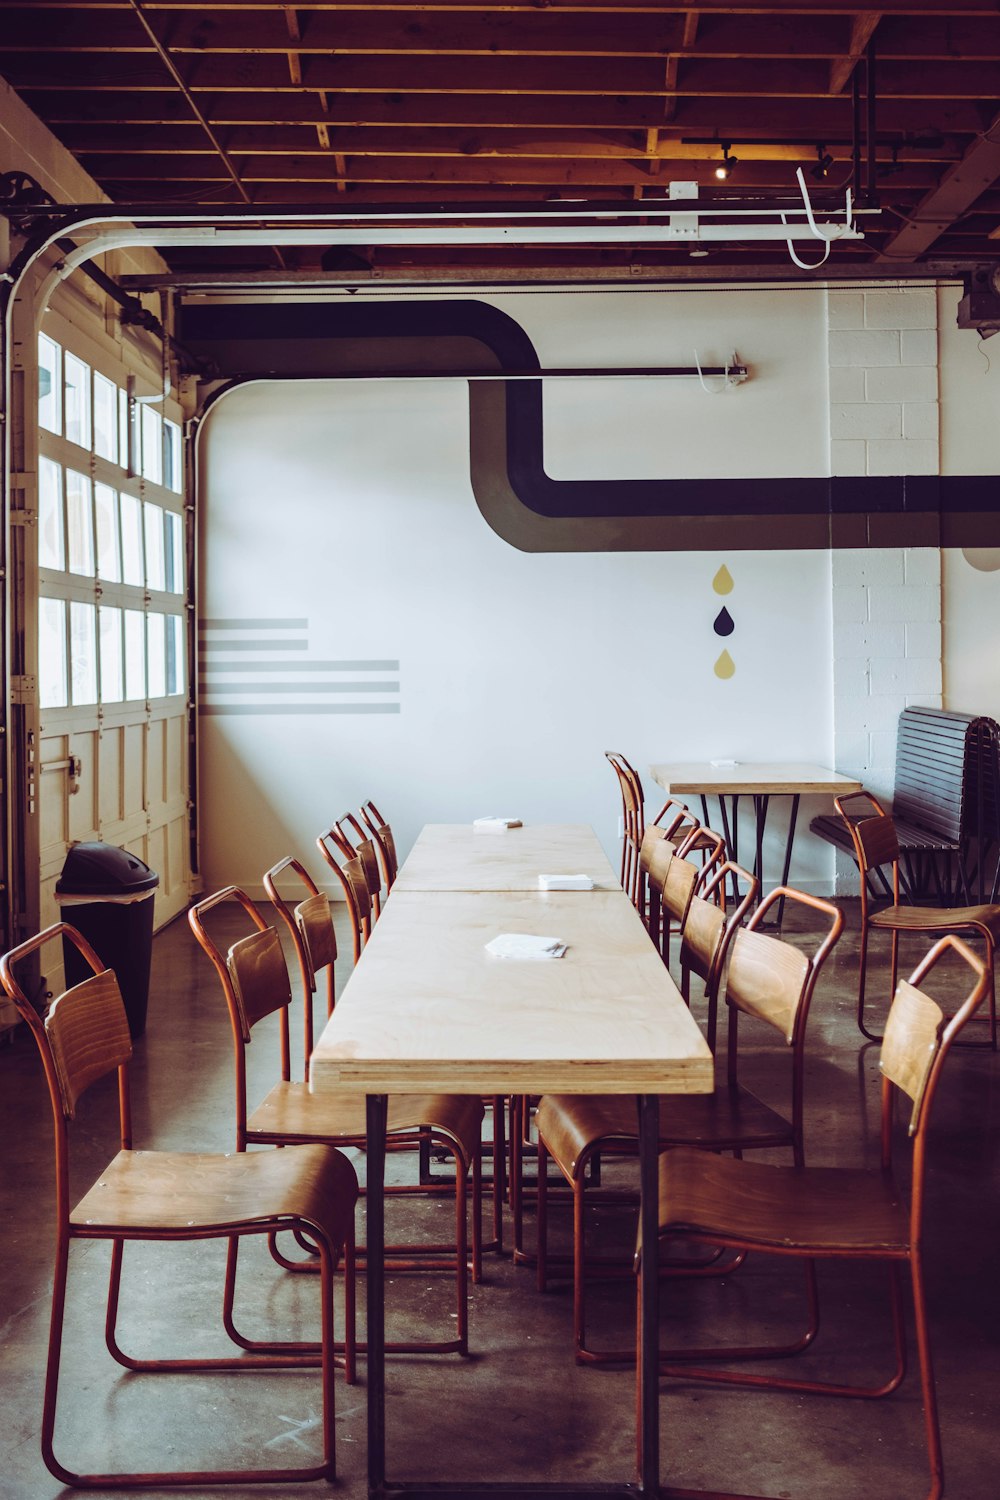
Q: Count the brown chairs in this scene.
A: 15